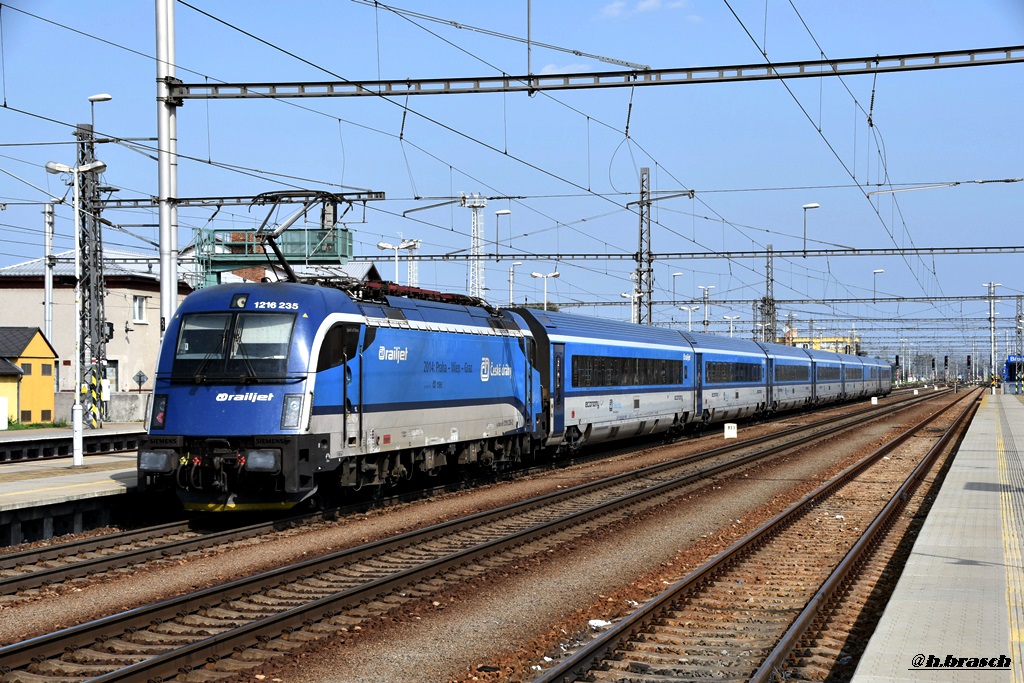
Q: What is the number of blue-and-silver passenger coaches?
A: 7